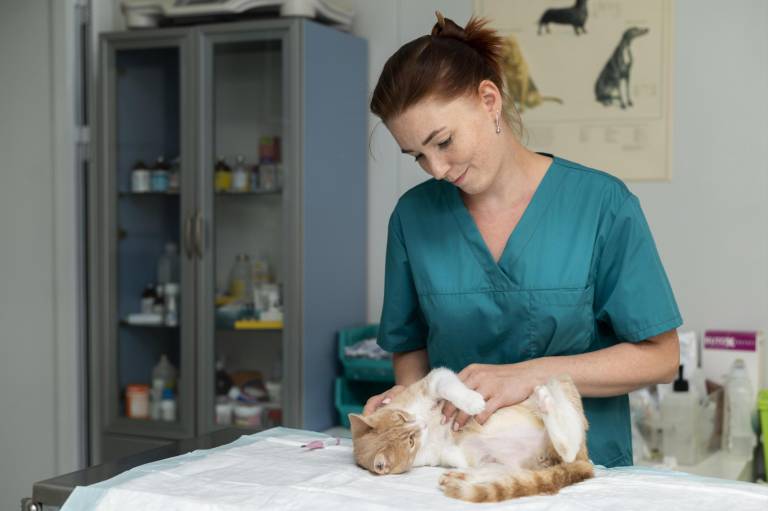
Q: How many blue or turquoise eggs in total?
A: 0